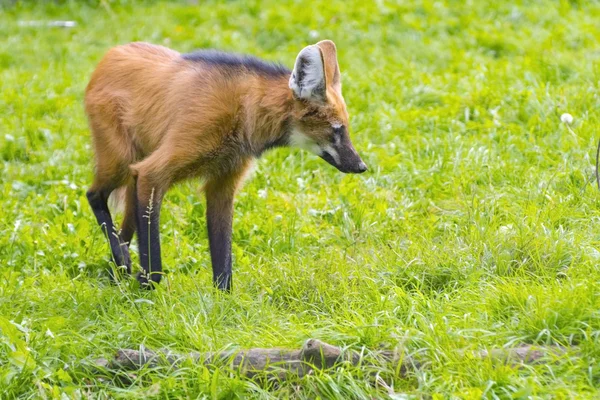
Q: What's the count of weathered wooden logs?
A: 1